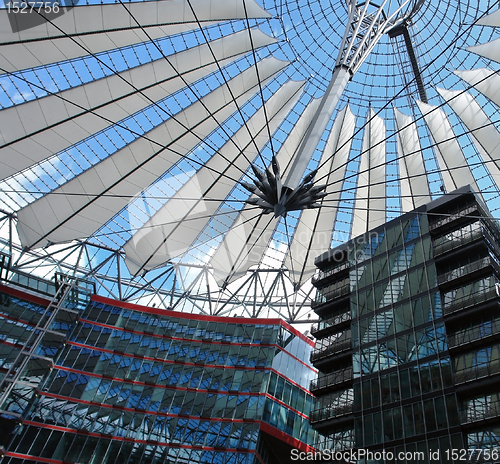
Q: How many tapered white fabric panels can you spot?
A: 13